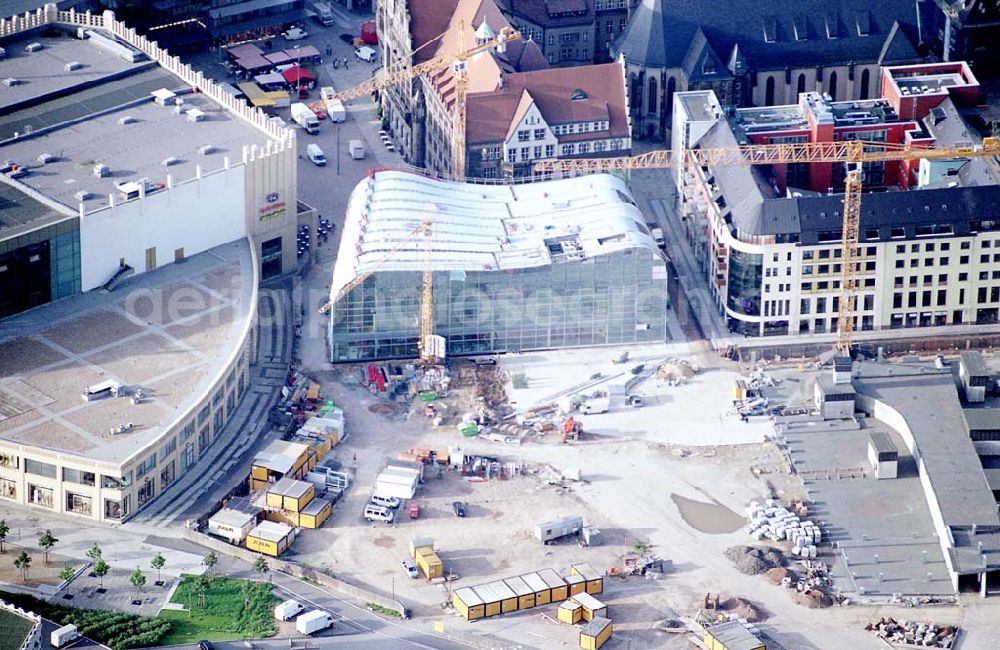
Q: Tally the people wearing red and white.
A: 0